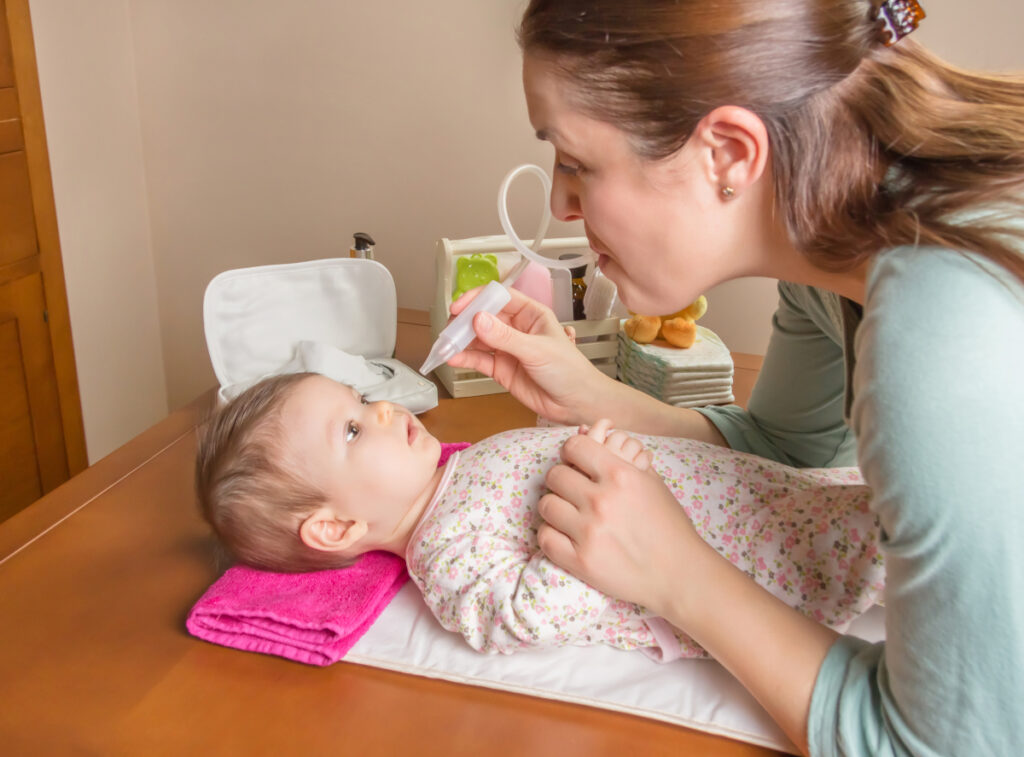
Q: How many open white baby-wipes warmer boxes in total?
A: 1